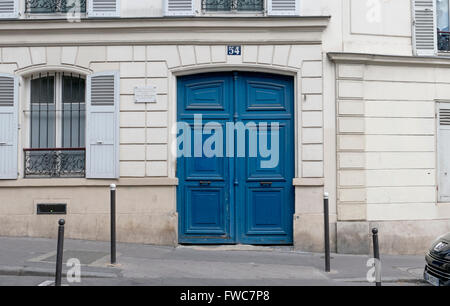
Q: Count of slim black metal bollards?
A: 4